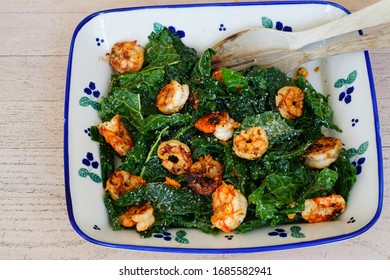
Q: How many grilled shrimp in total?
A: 13